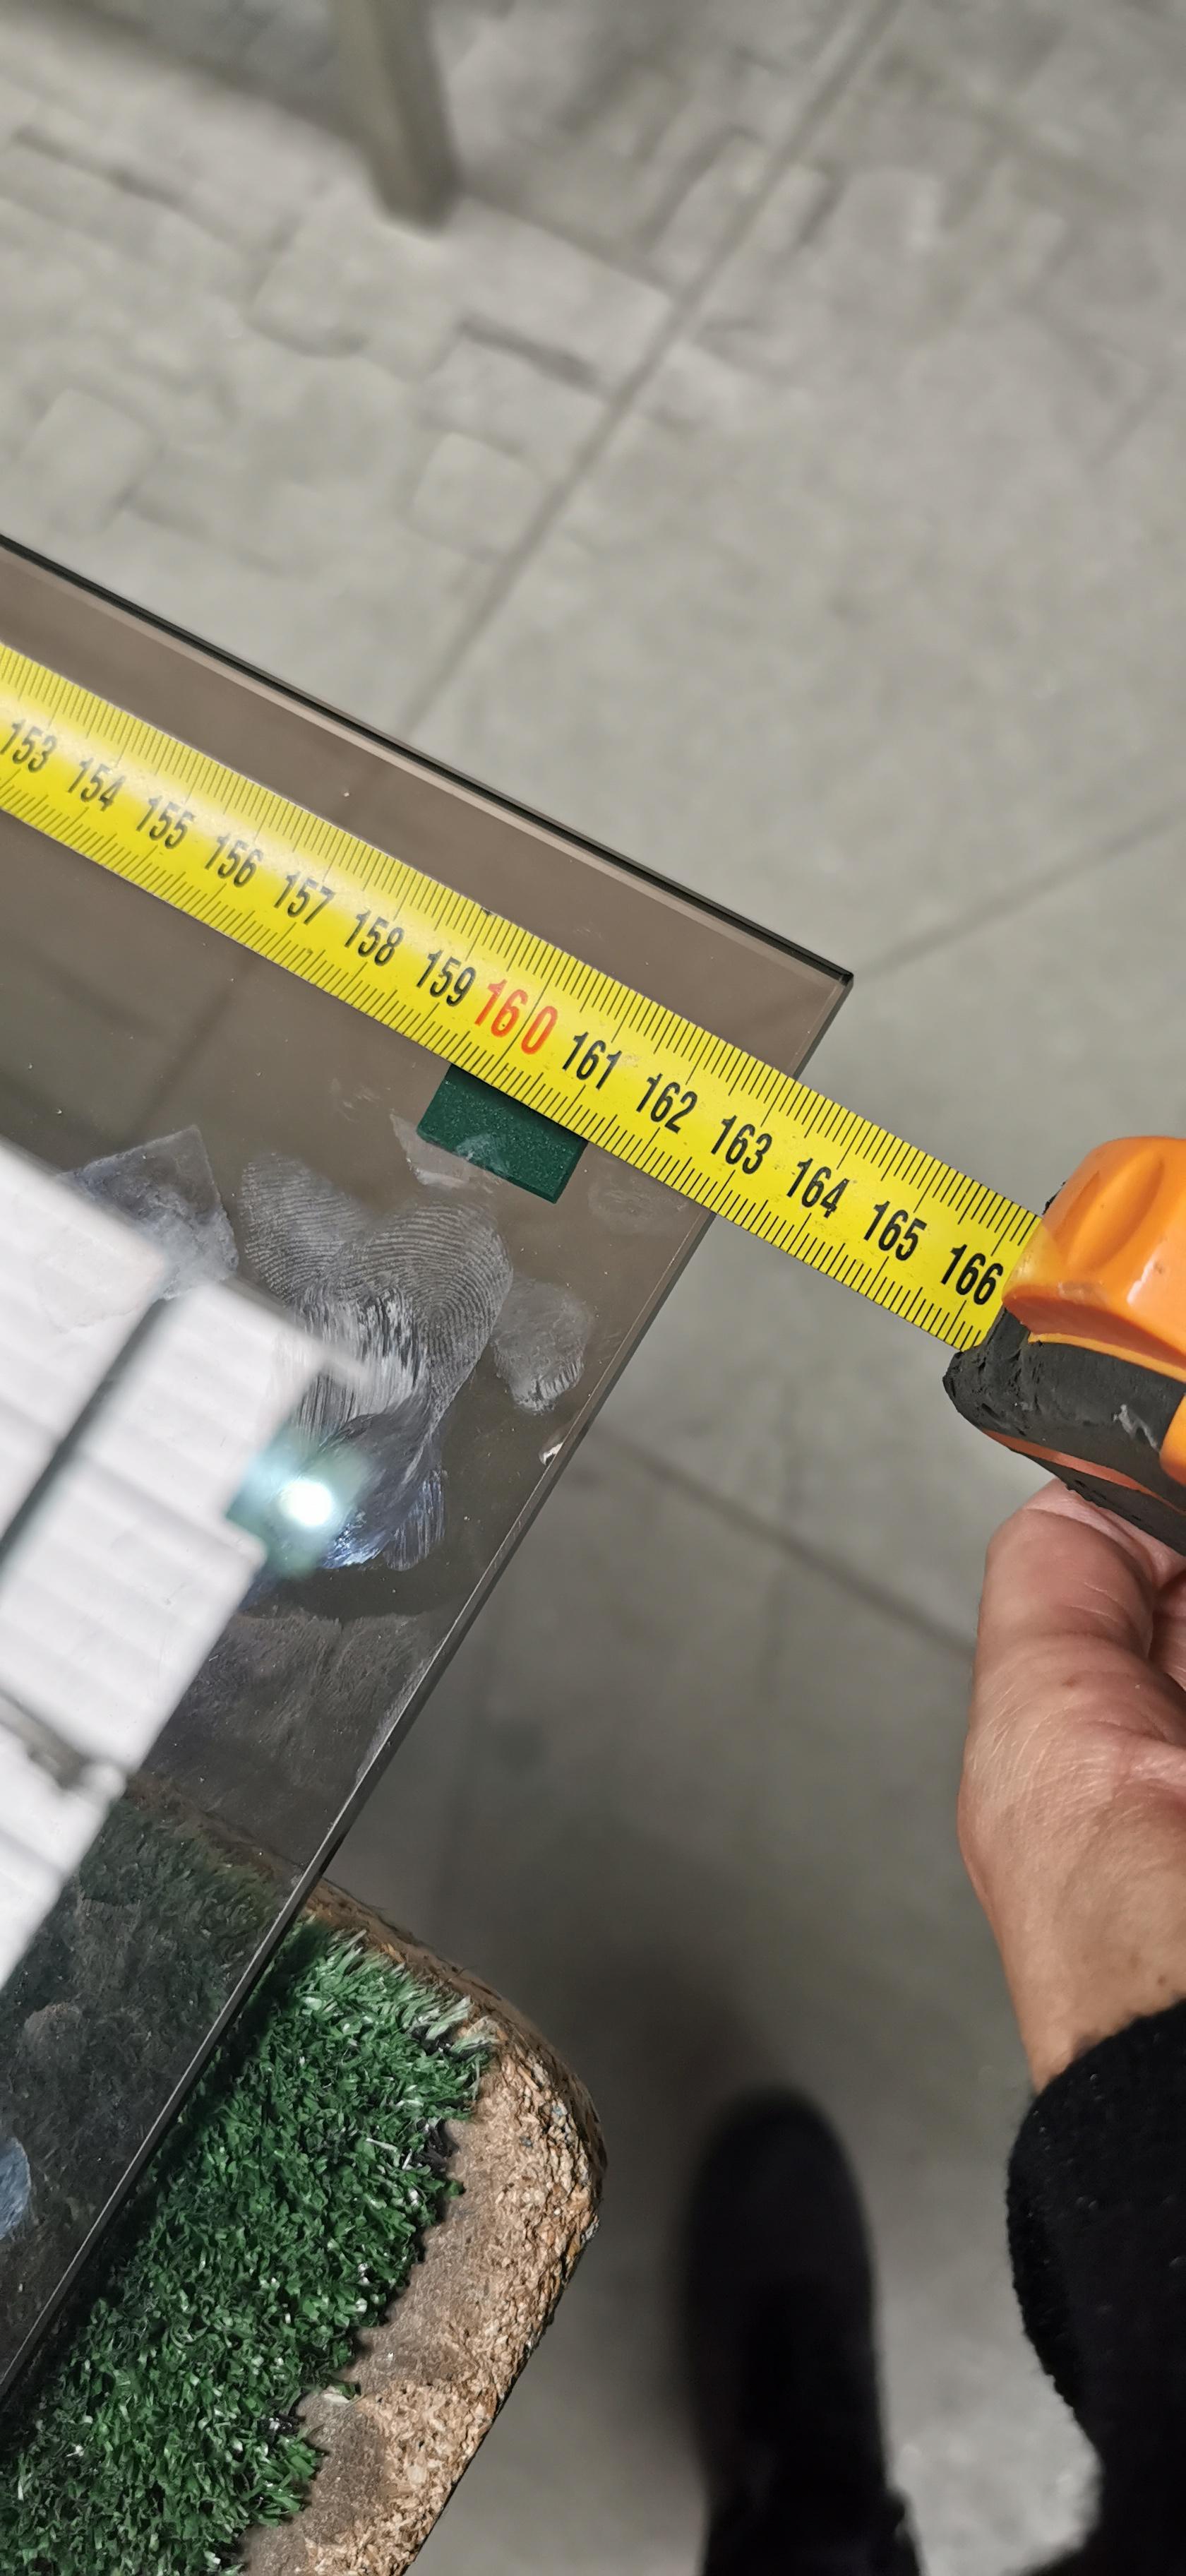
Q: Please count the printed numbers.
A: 14